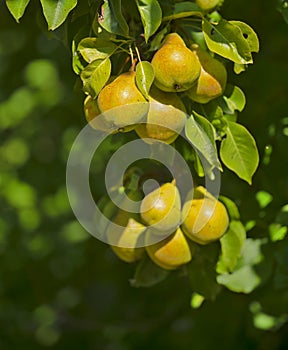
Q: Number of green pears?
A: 0